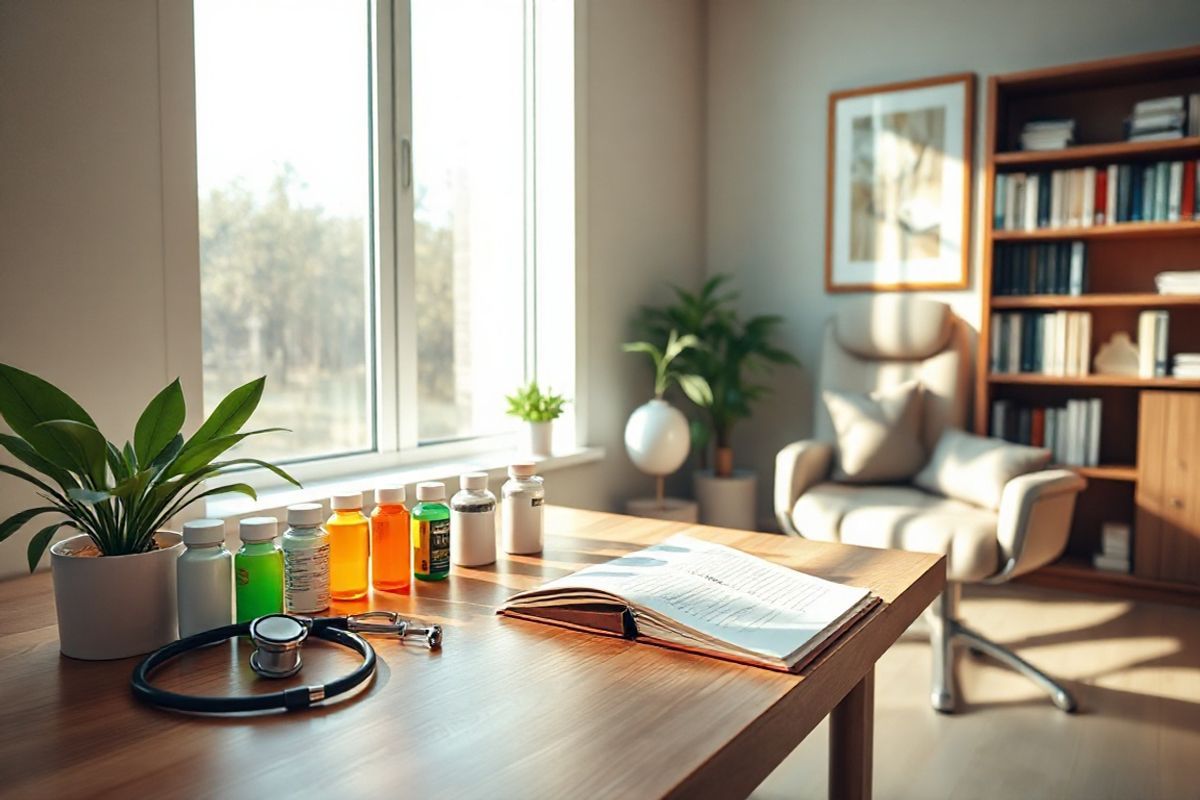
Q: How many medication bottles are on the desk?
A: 8